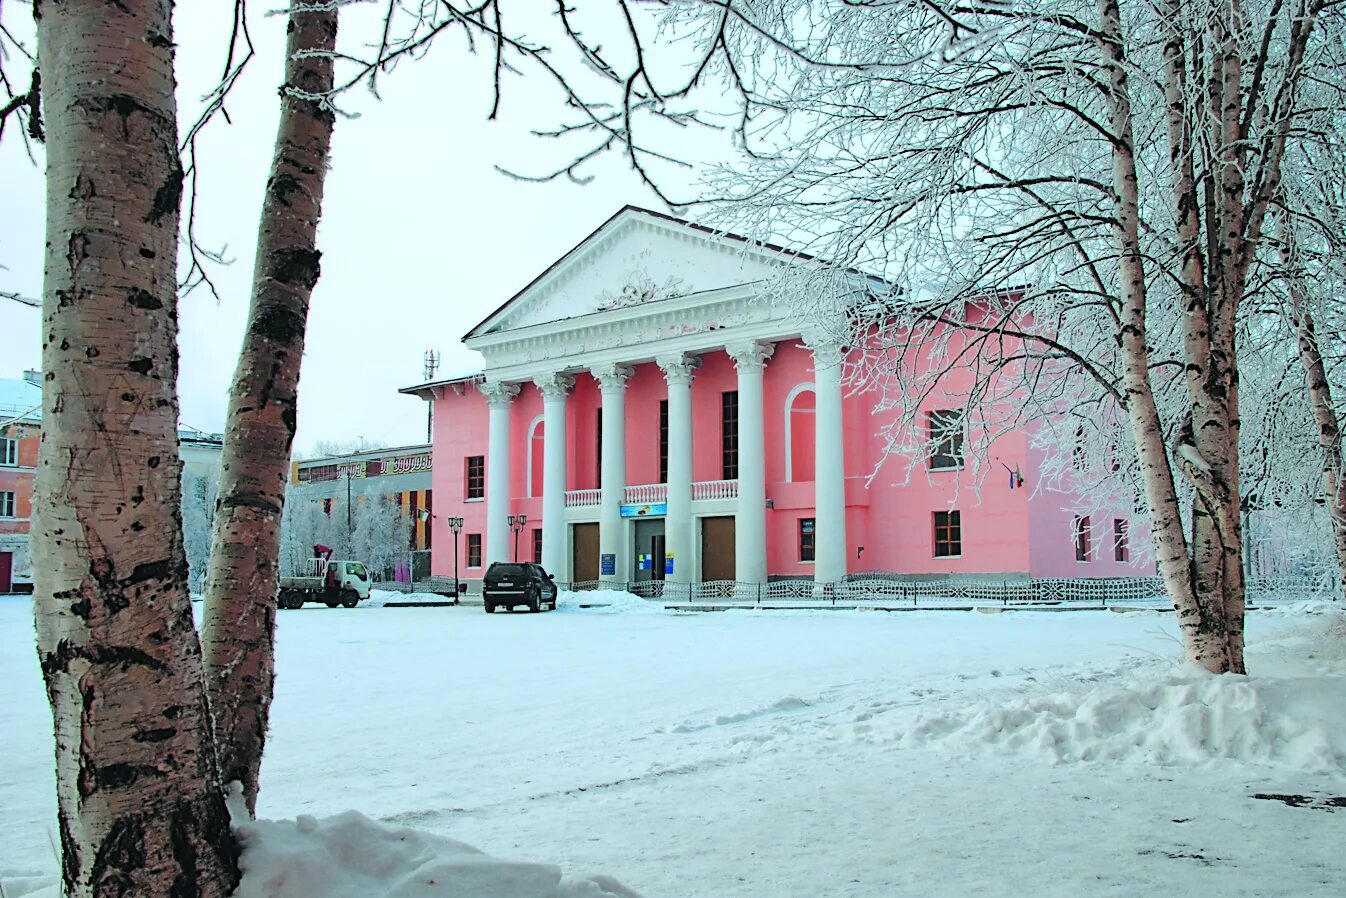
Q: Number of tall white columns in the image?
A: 6